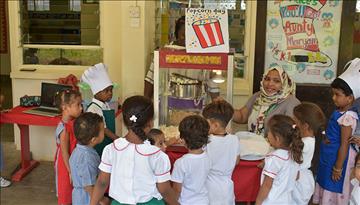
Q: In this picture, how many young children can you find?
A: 11